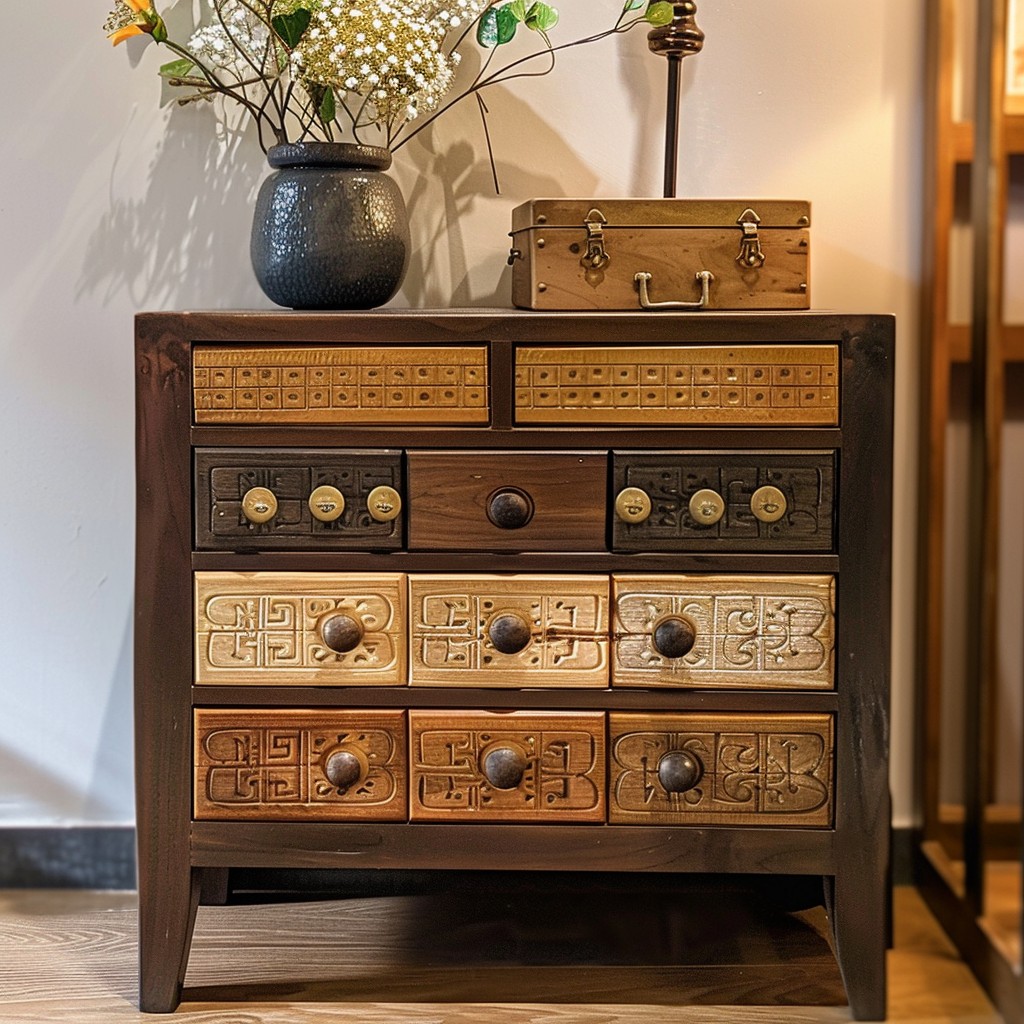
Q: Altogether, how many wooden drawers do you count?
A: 11